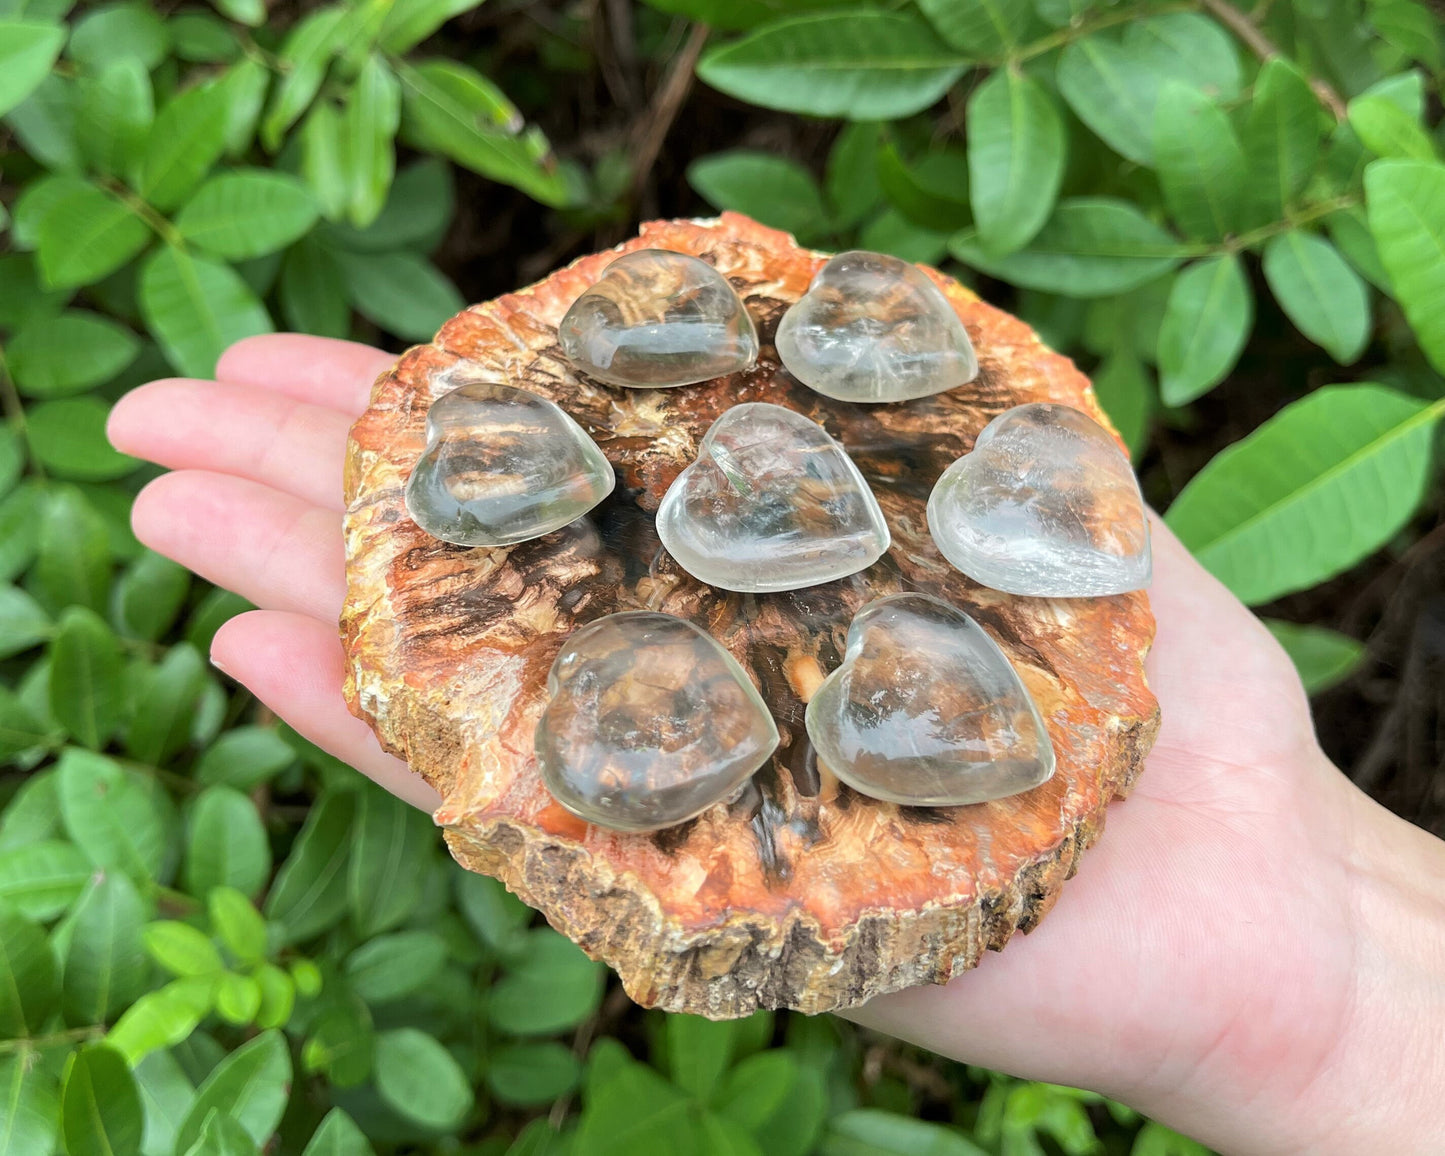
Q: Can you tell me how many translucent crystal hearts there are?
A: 7